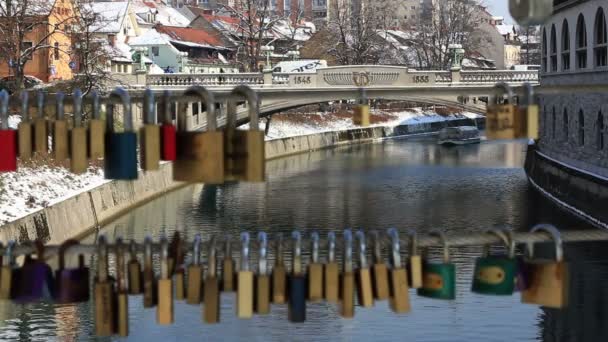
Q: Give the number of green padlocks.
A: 2